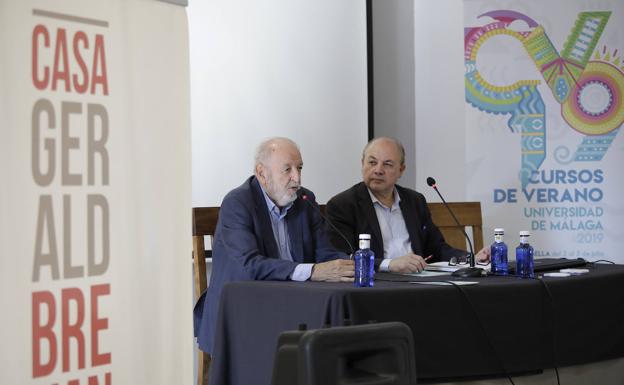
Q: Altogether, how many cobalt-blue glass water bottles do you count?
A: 3